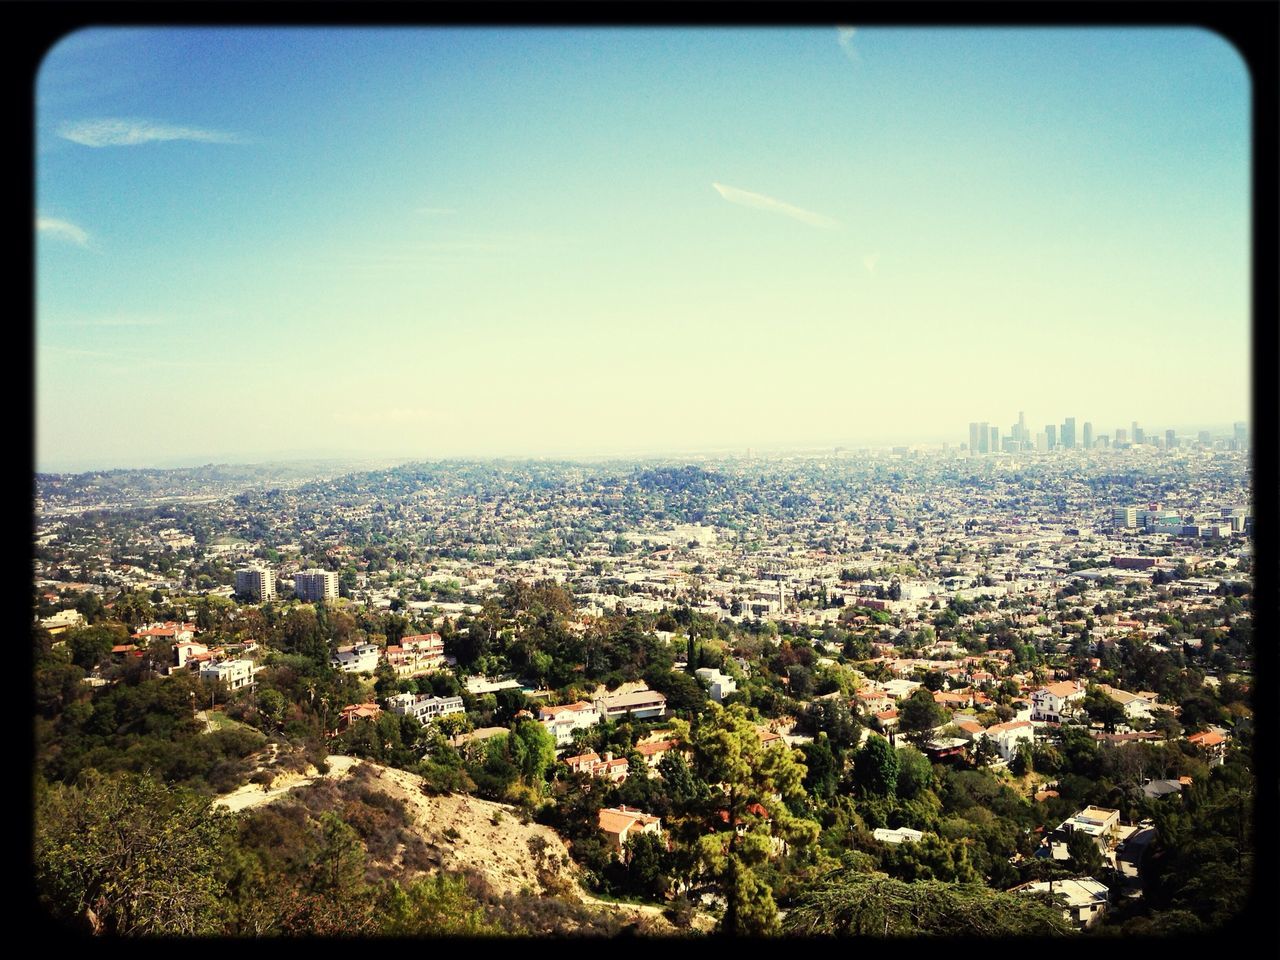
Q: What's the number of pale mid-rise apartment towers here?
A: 2